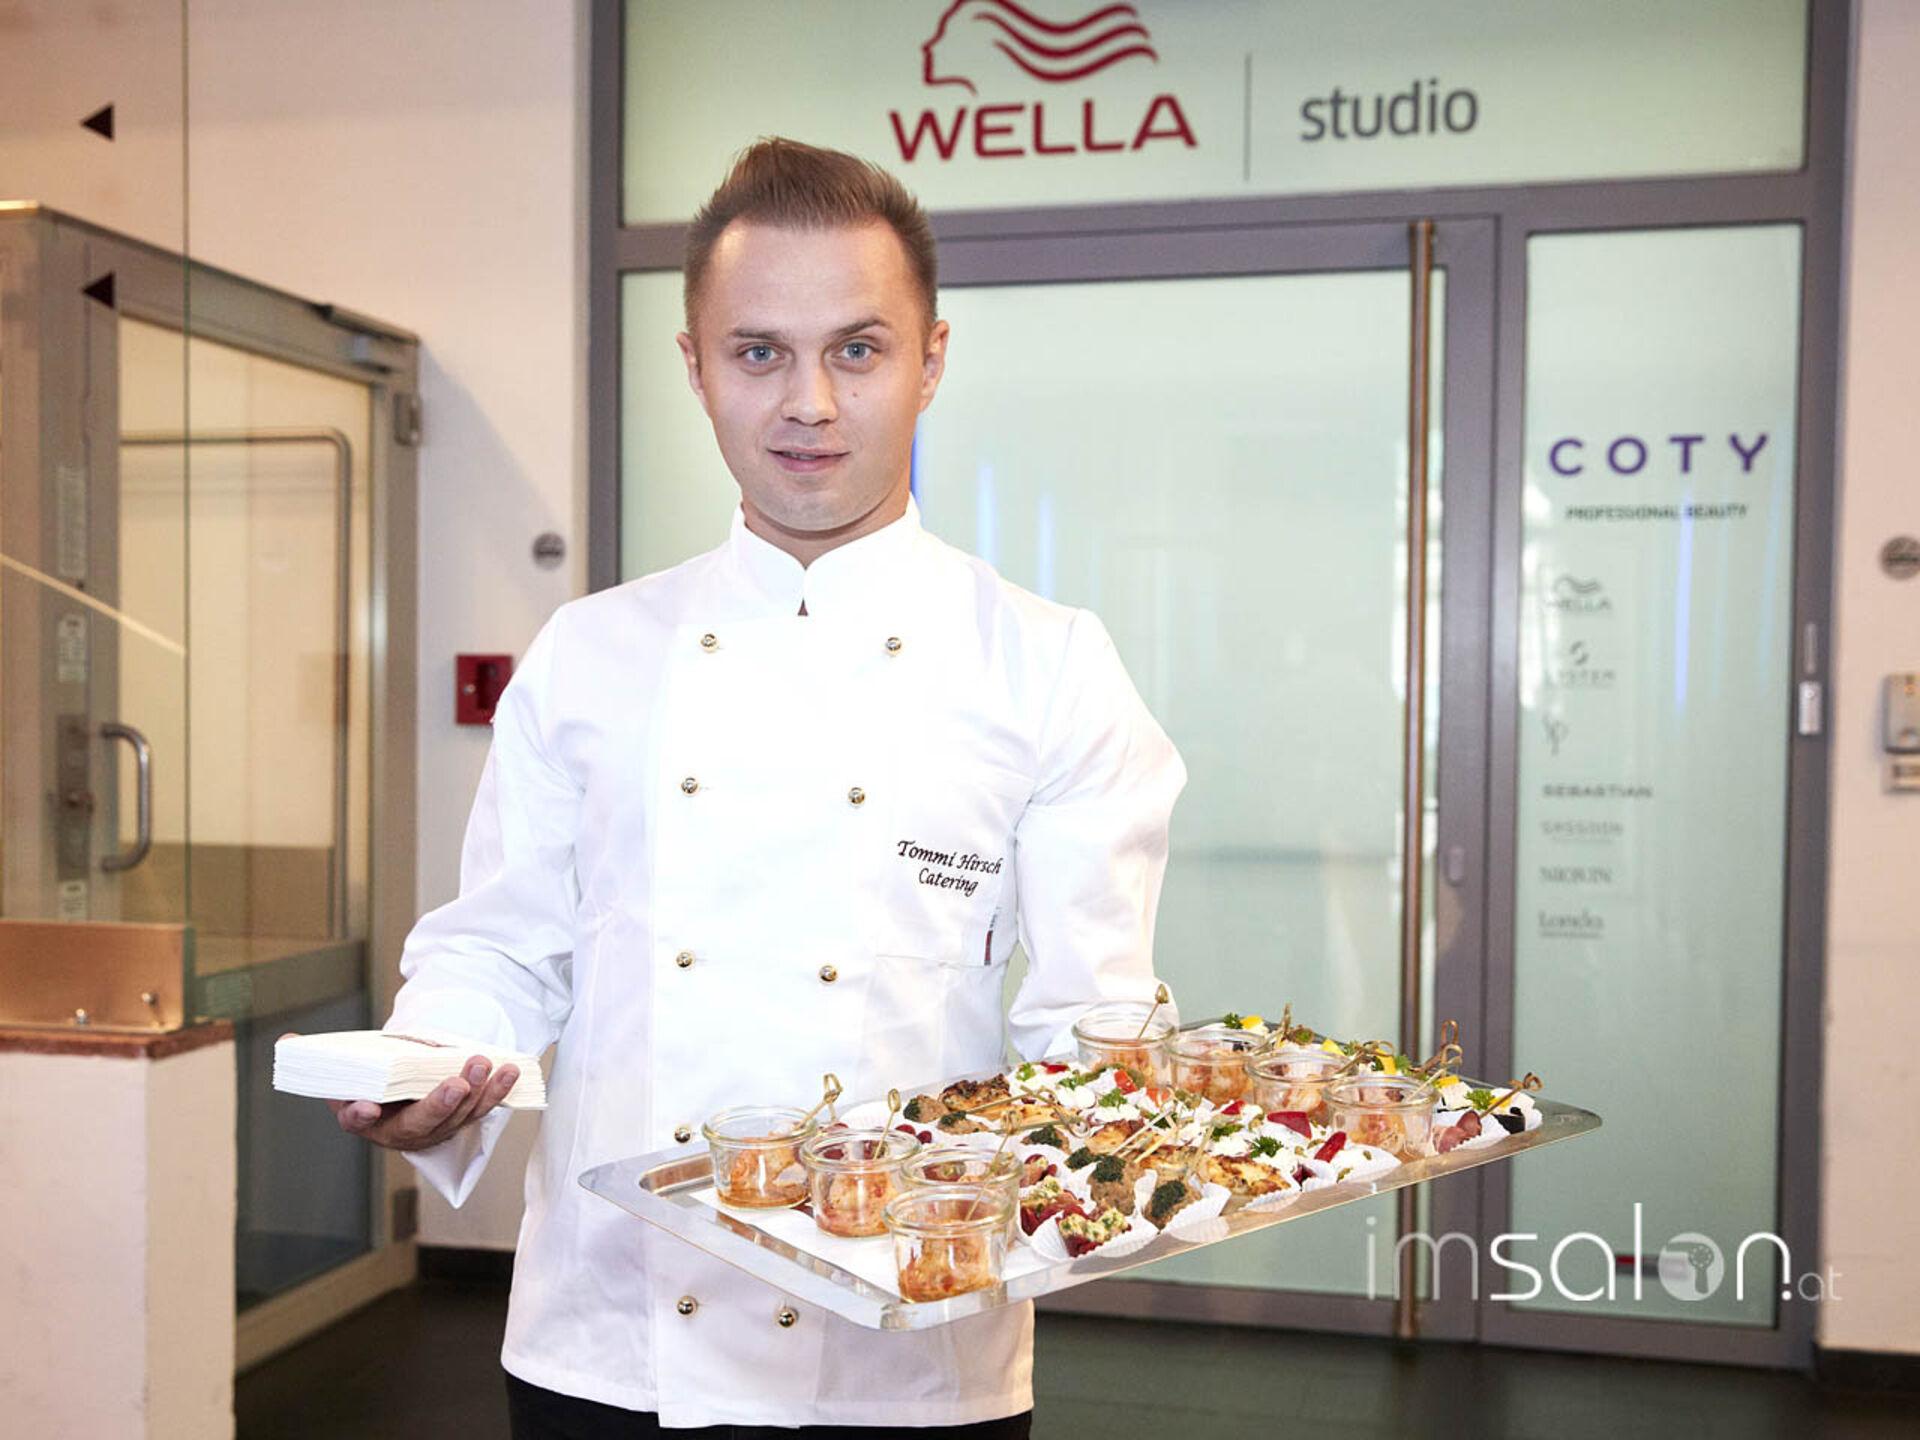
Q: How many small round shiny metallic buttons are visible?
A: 9